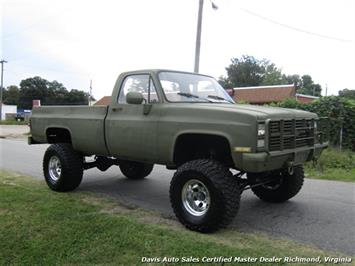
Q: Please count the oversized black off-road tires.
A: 4